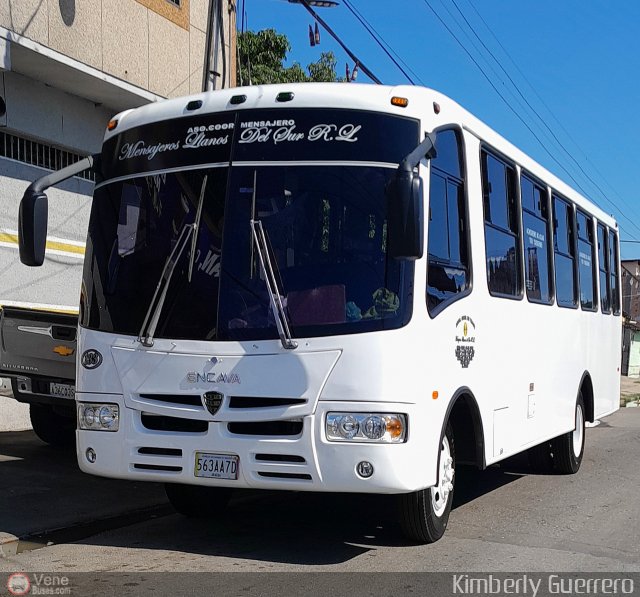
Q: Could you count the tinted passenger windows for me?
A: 6